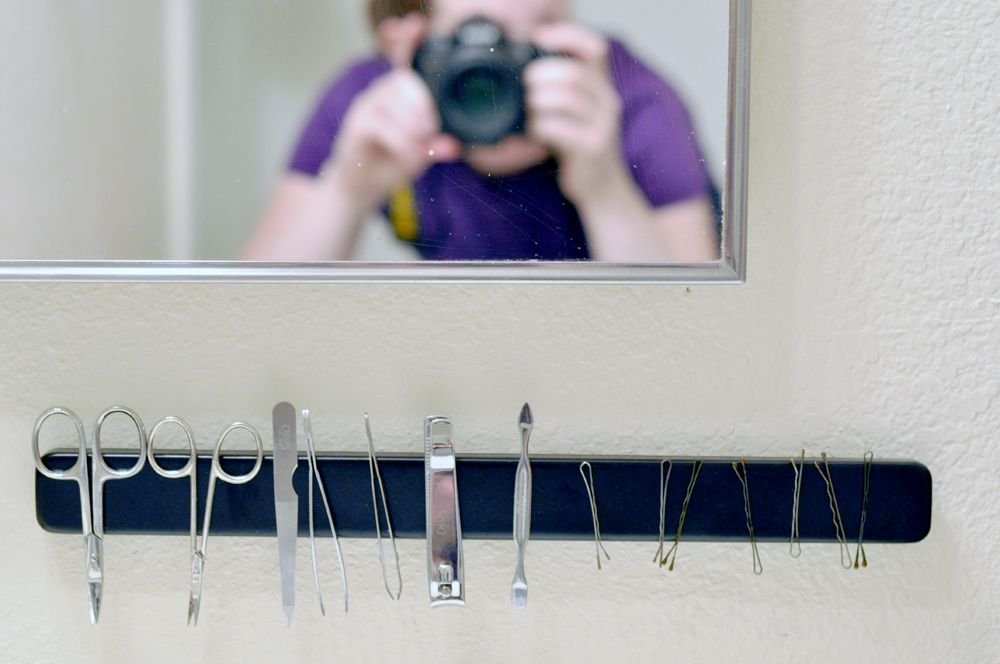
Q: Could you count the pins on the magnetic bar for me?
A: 7